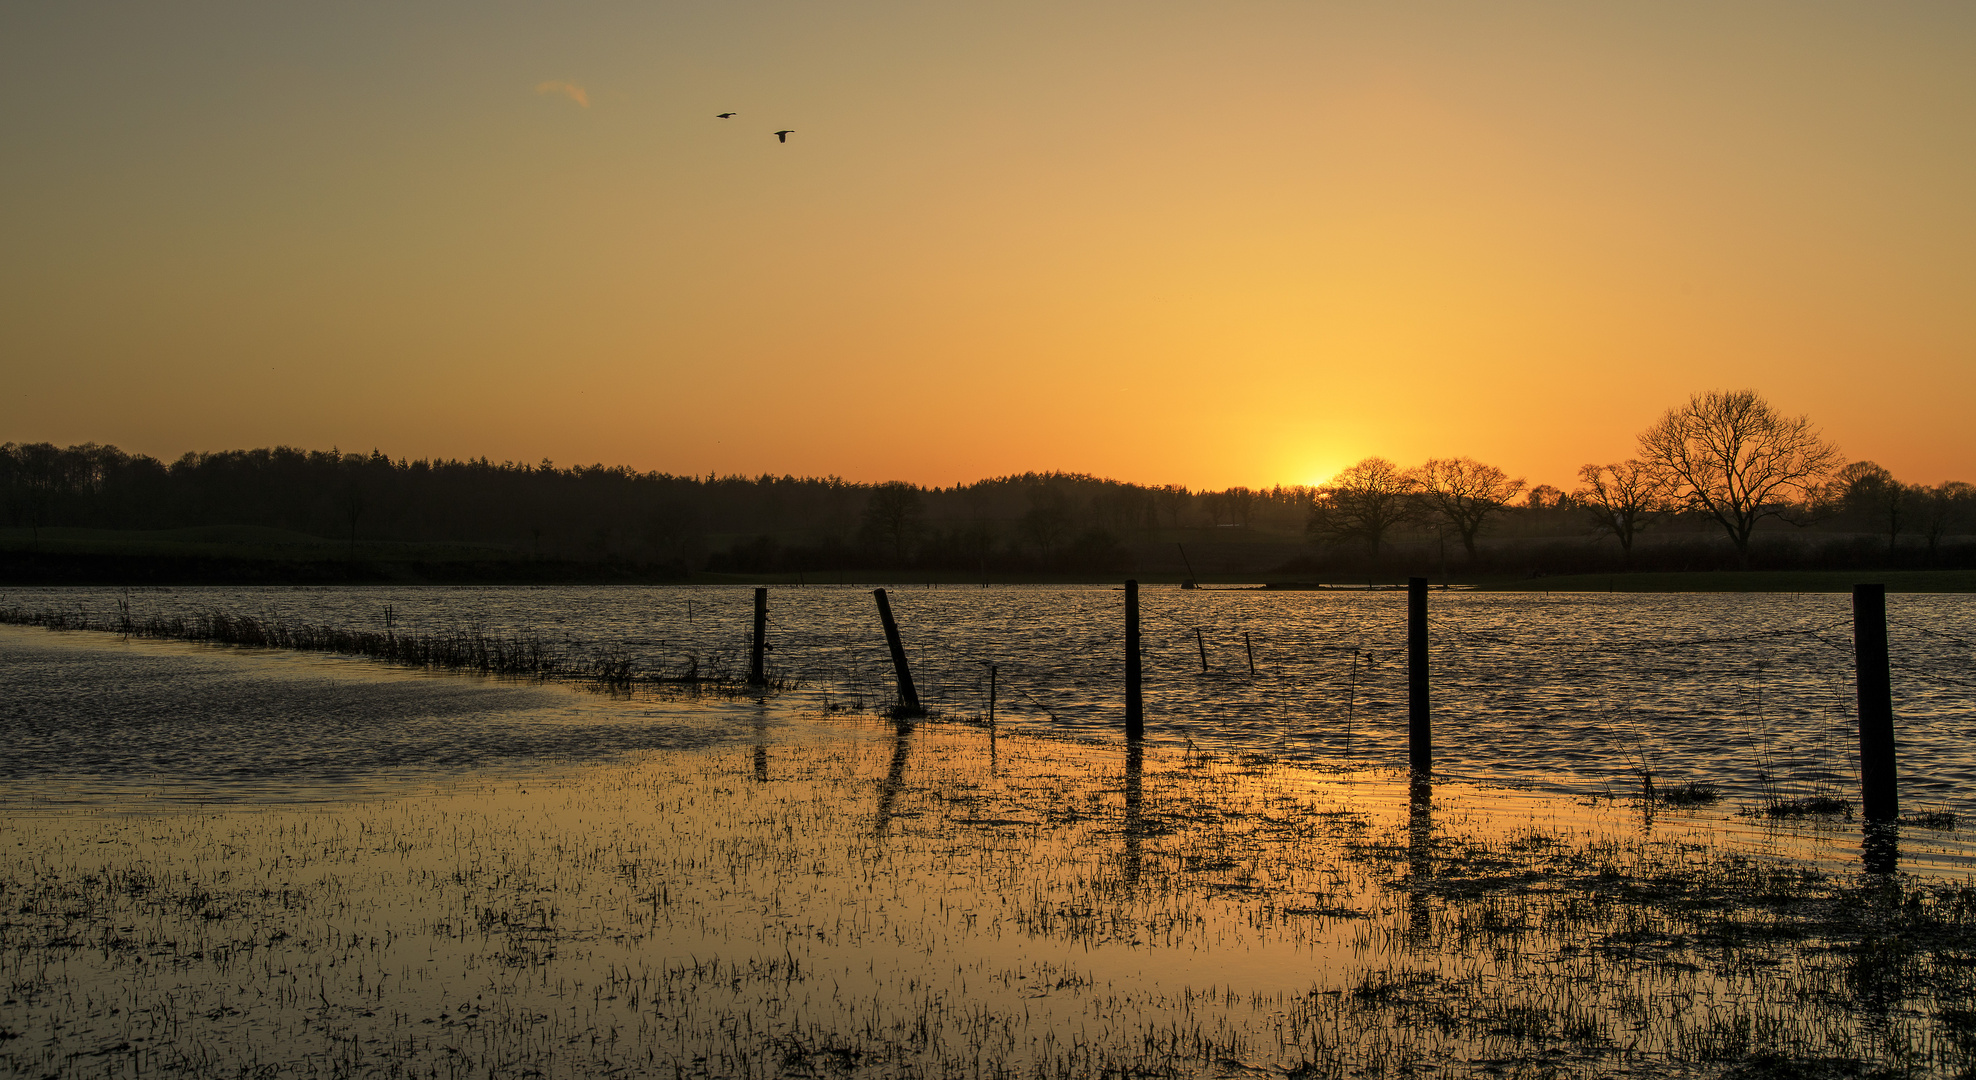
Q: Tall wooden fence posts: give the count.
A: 5